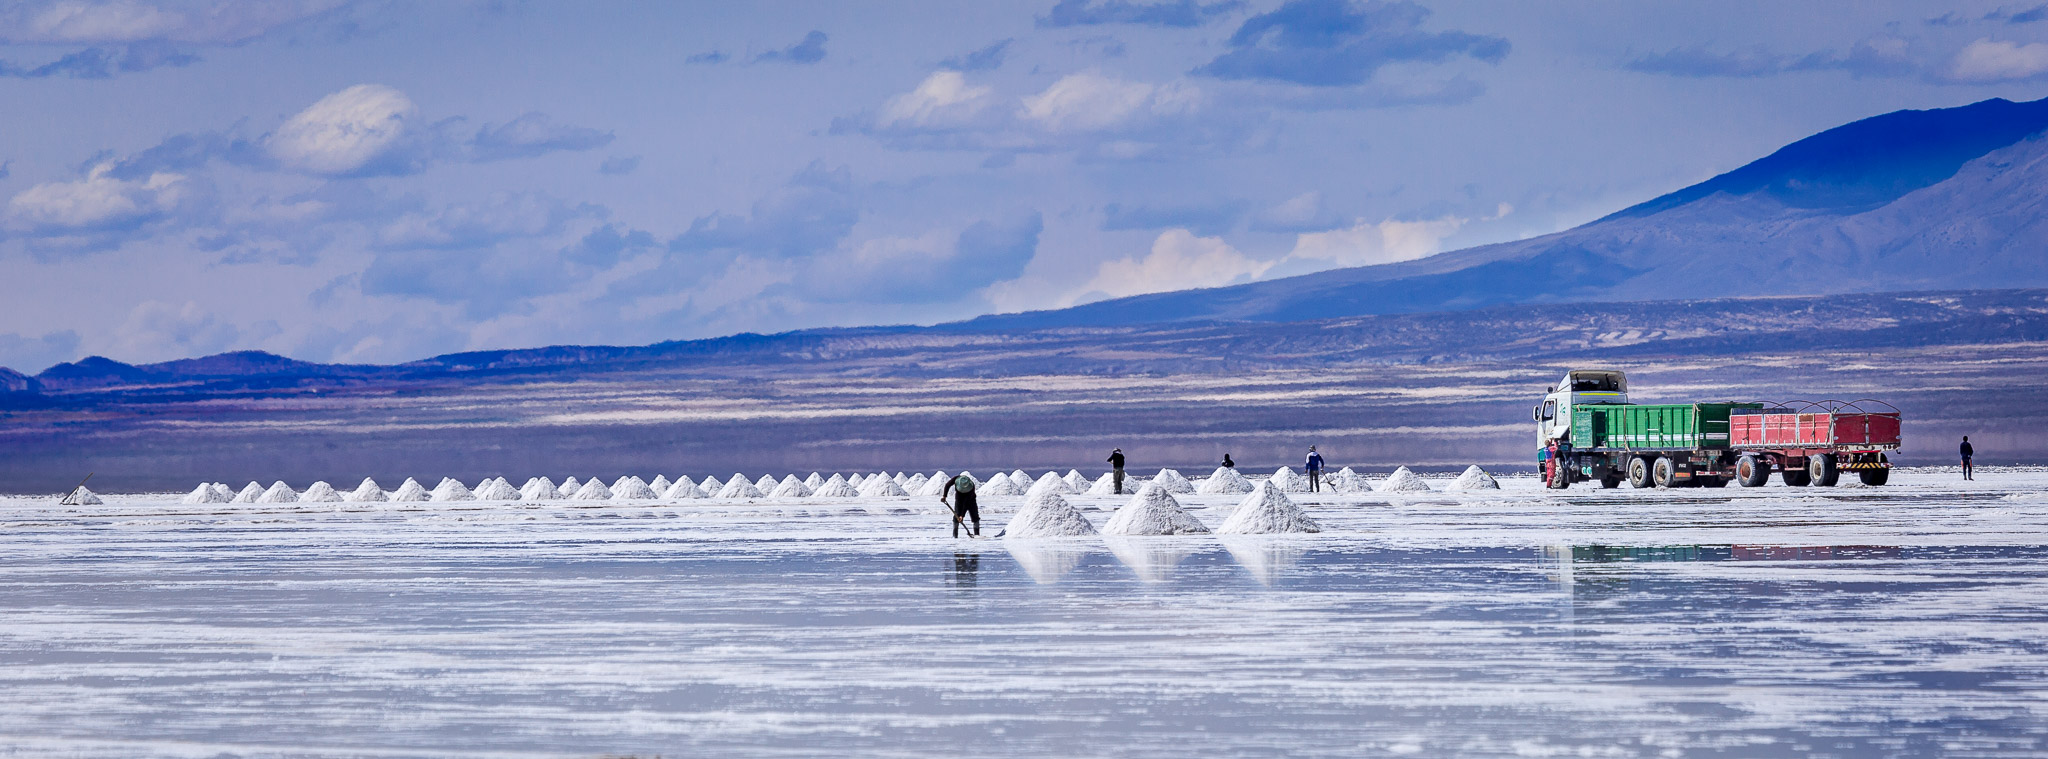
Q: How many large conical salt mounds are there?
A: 3